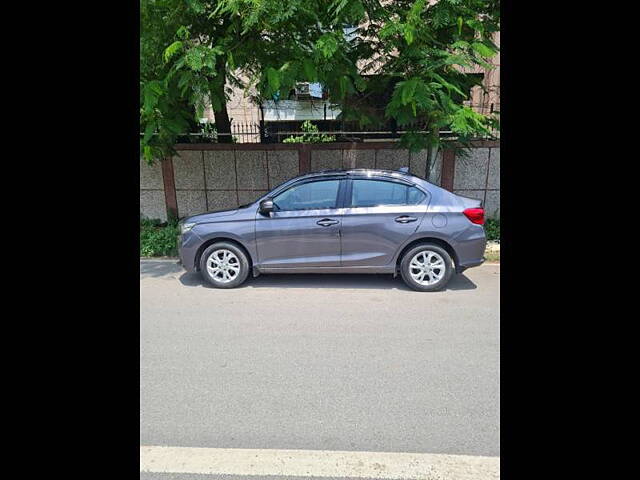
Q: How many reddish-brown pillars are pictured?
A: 3